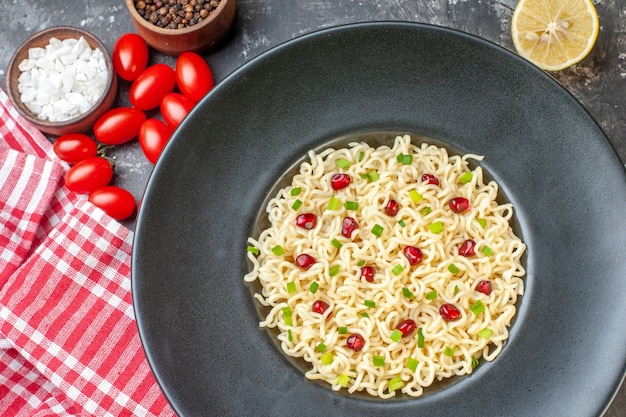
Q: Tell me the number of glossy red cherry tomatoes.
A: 9